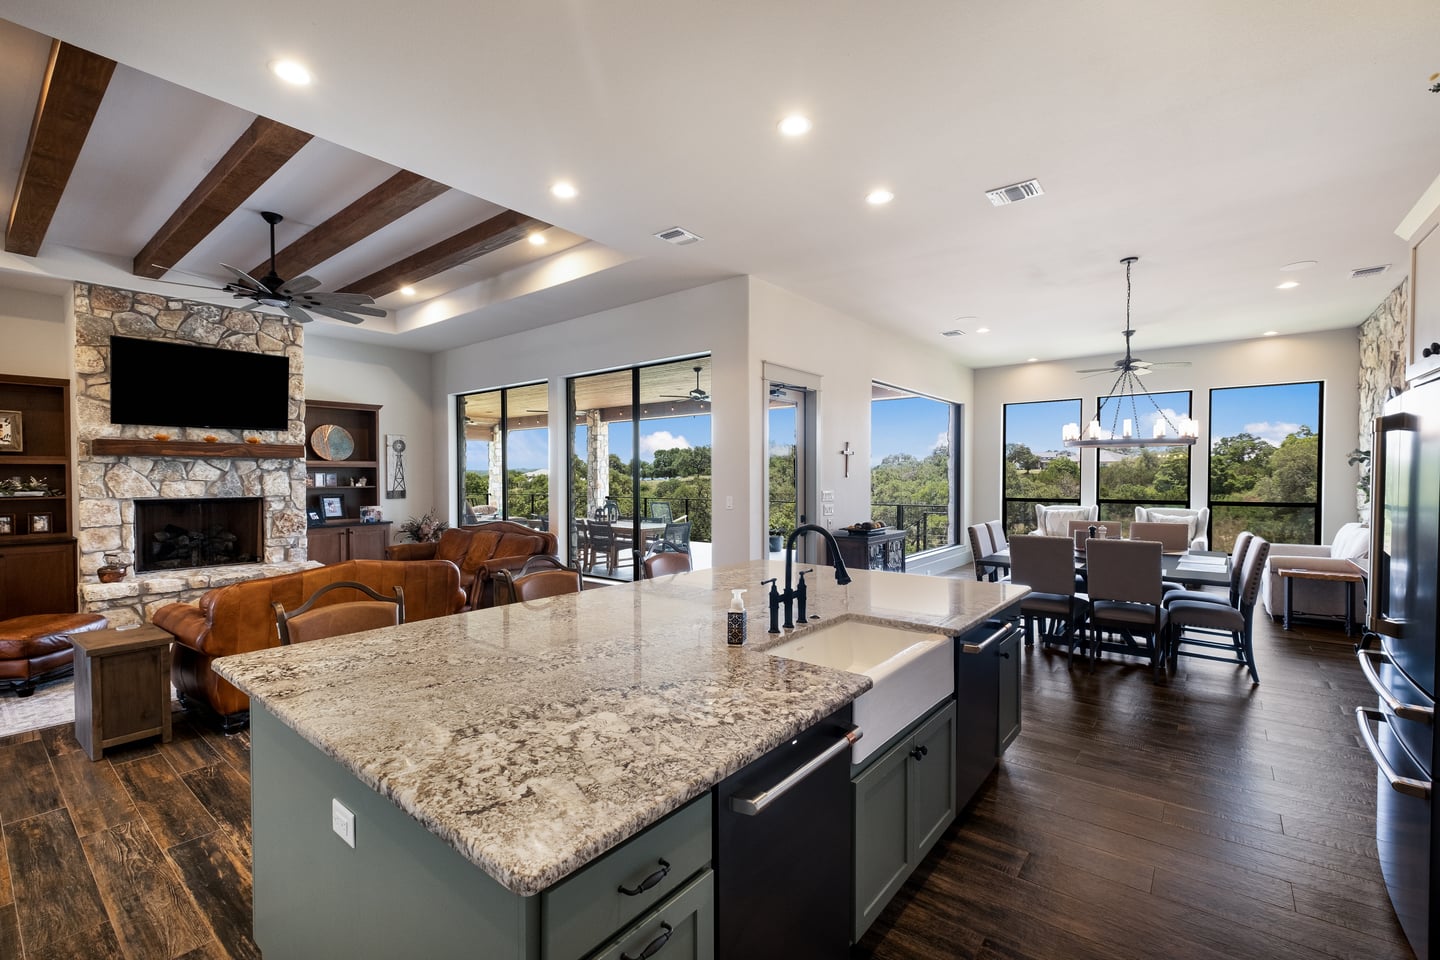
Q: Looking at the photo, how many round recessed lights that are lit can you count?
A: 10